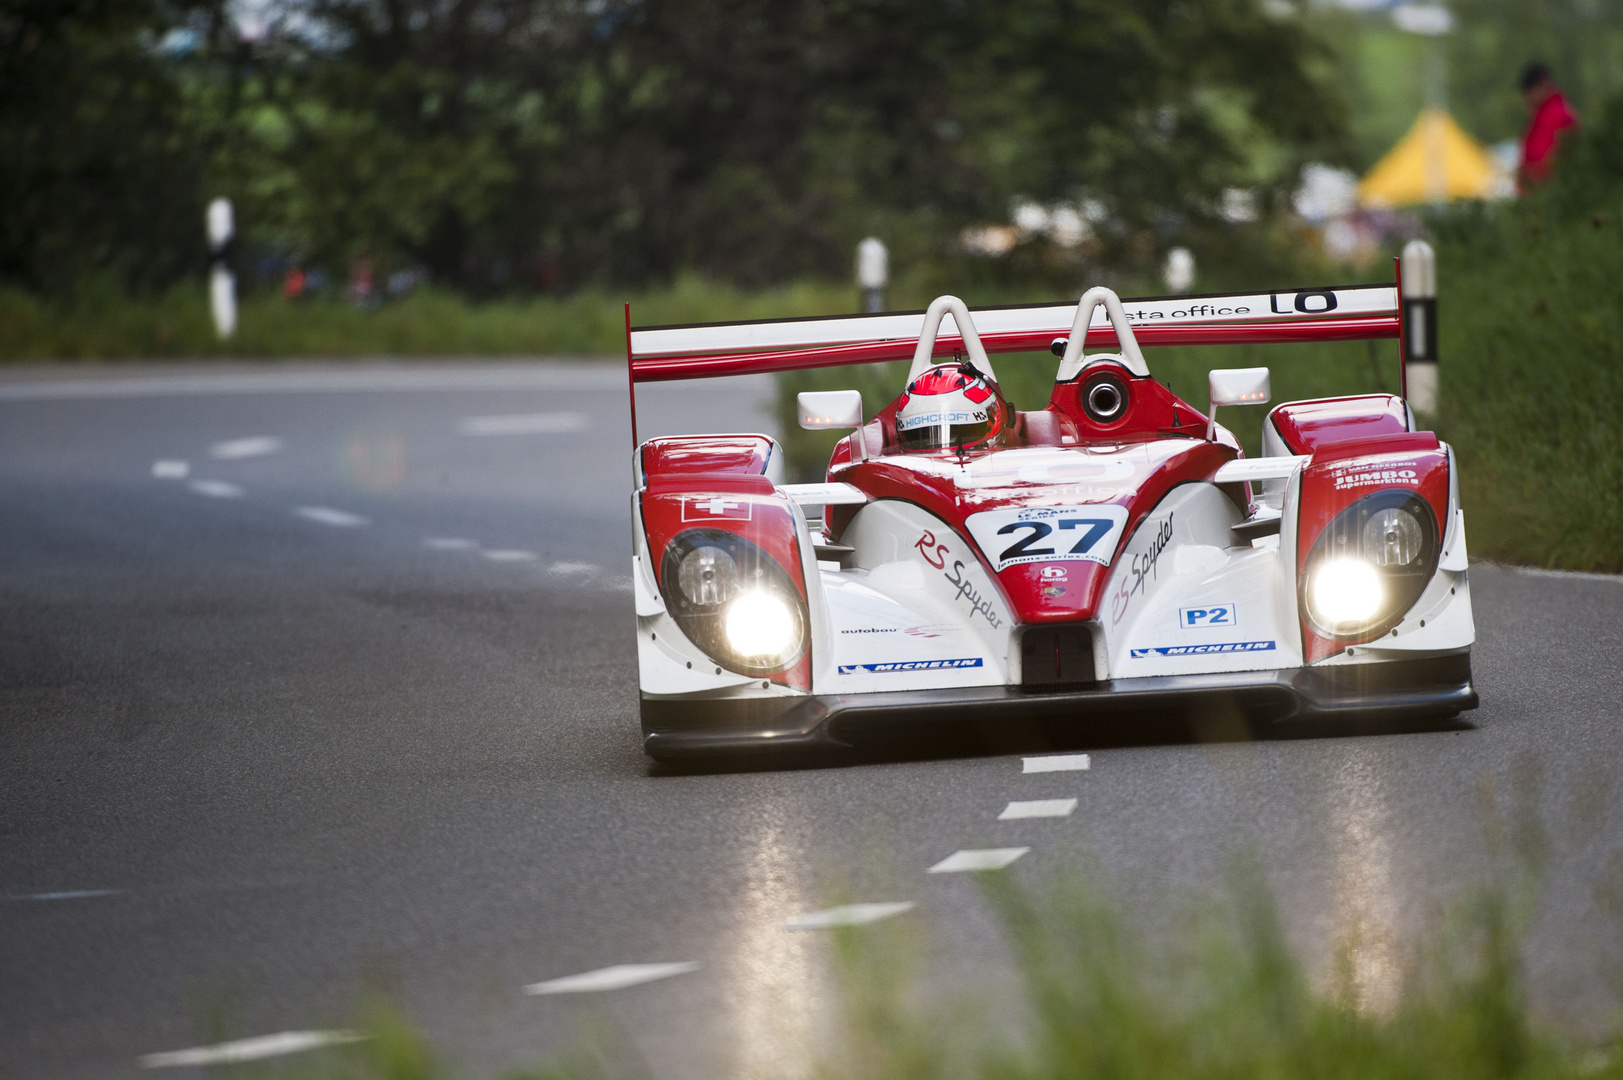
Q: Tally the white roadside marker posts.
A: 4